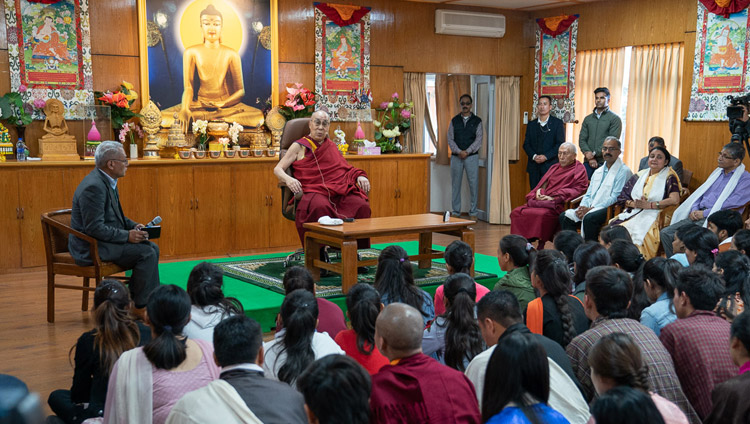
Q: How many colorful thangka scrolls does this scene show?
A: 4